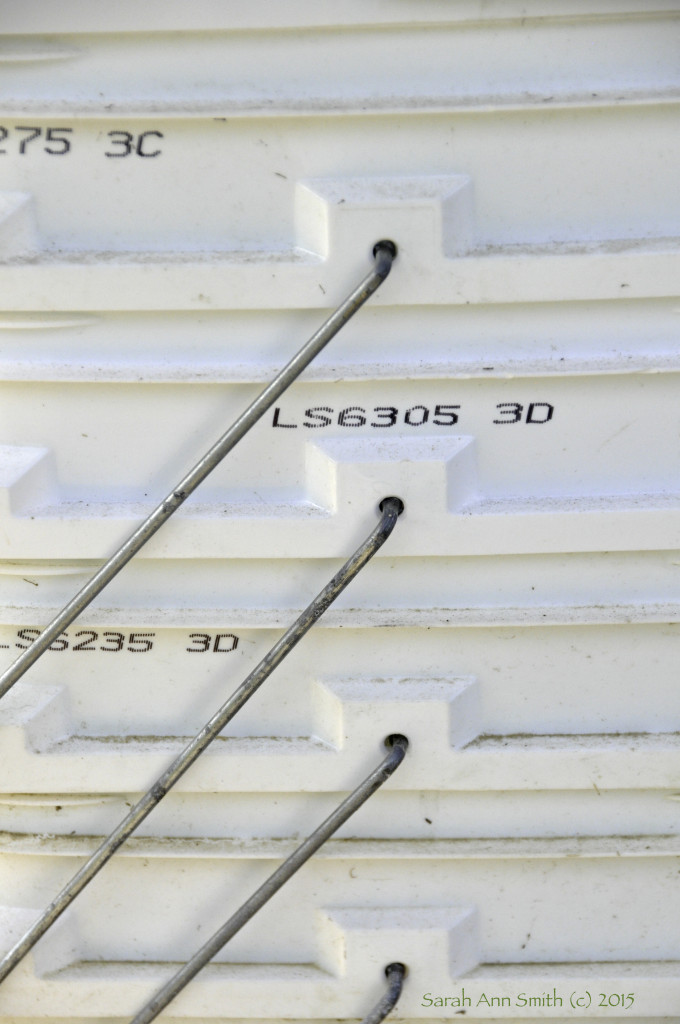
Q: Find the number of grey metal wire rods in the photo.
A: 4